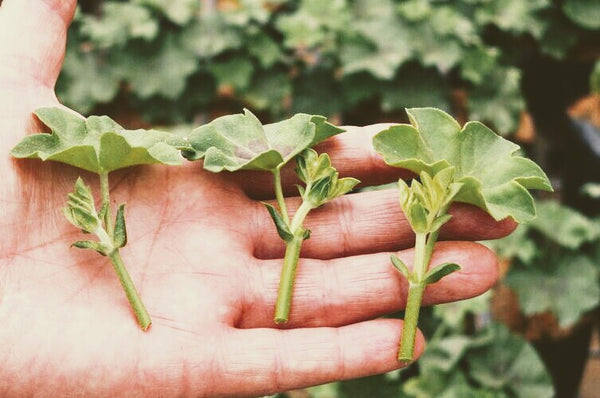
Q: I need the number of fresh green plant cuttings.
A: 3